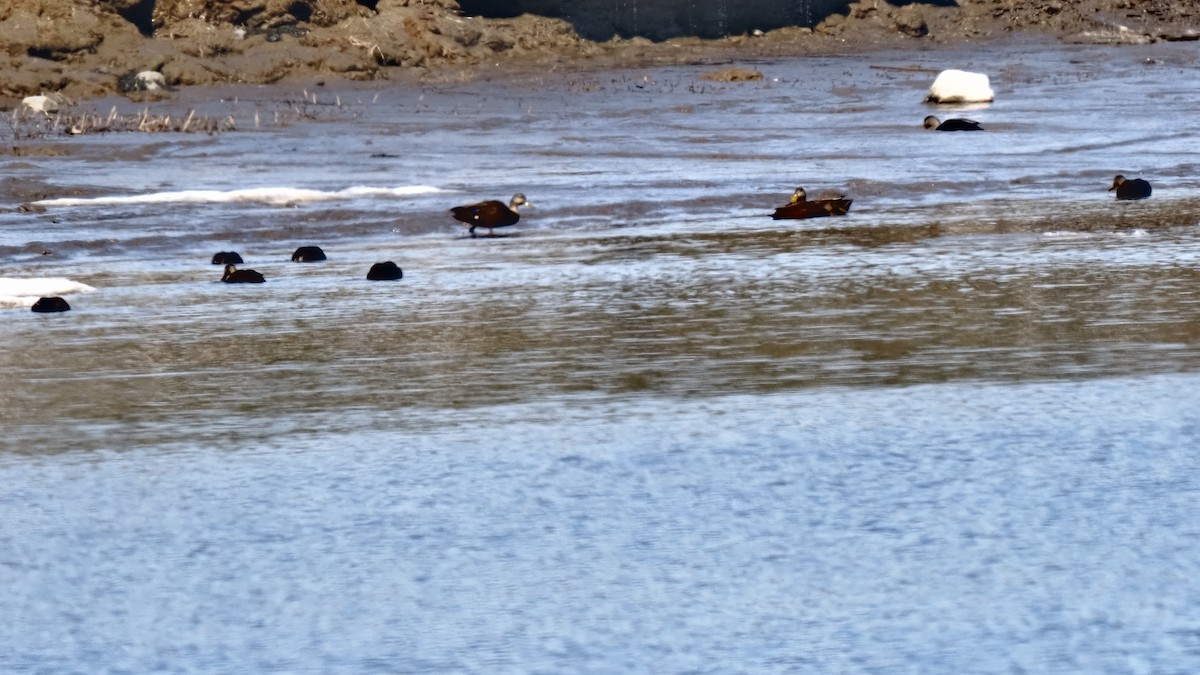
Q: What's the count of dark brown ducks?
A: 9